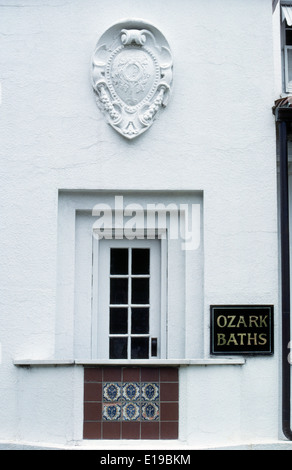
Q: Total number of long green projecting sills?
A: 0